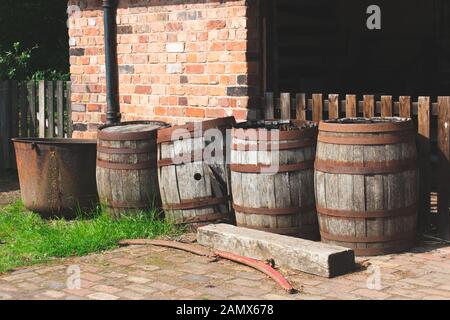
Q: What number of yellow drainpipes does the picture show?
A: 0